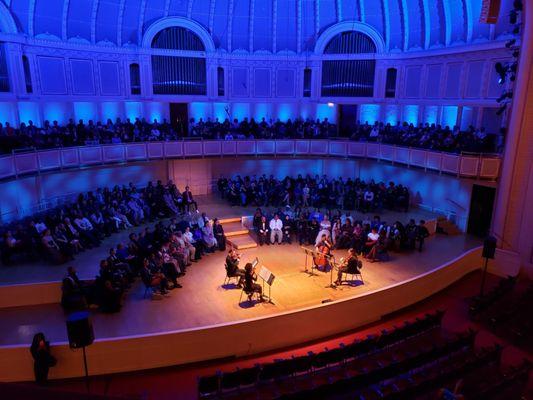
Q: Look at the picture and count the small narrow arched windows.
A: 5